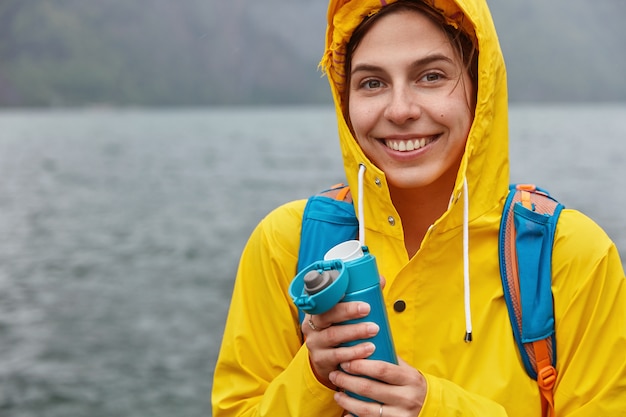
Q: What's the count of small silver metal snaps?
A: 2